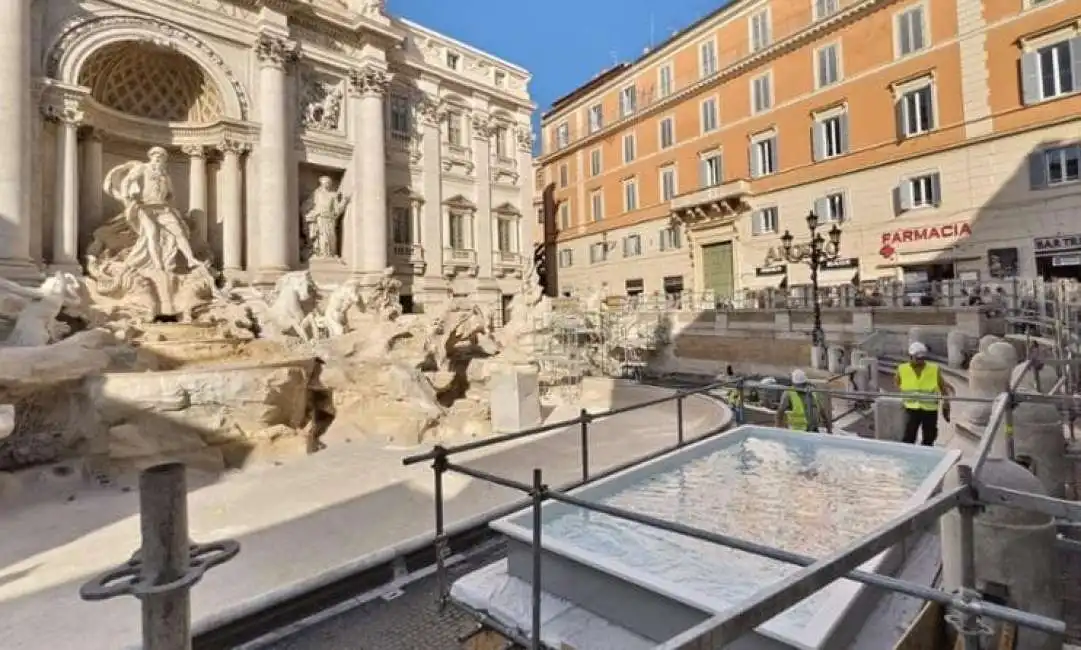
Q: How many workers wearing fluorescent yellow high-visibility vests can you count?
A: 2